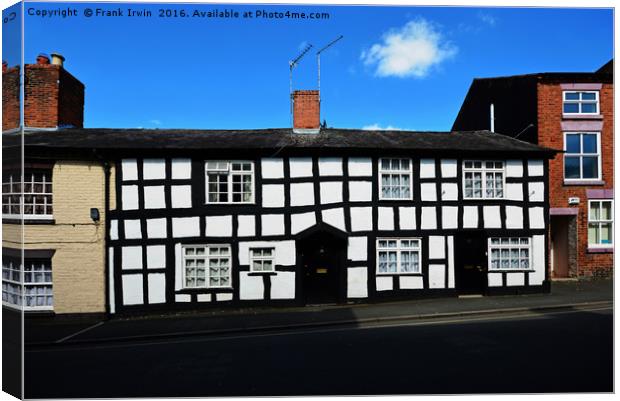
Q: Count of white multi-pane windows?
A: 12